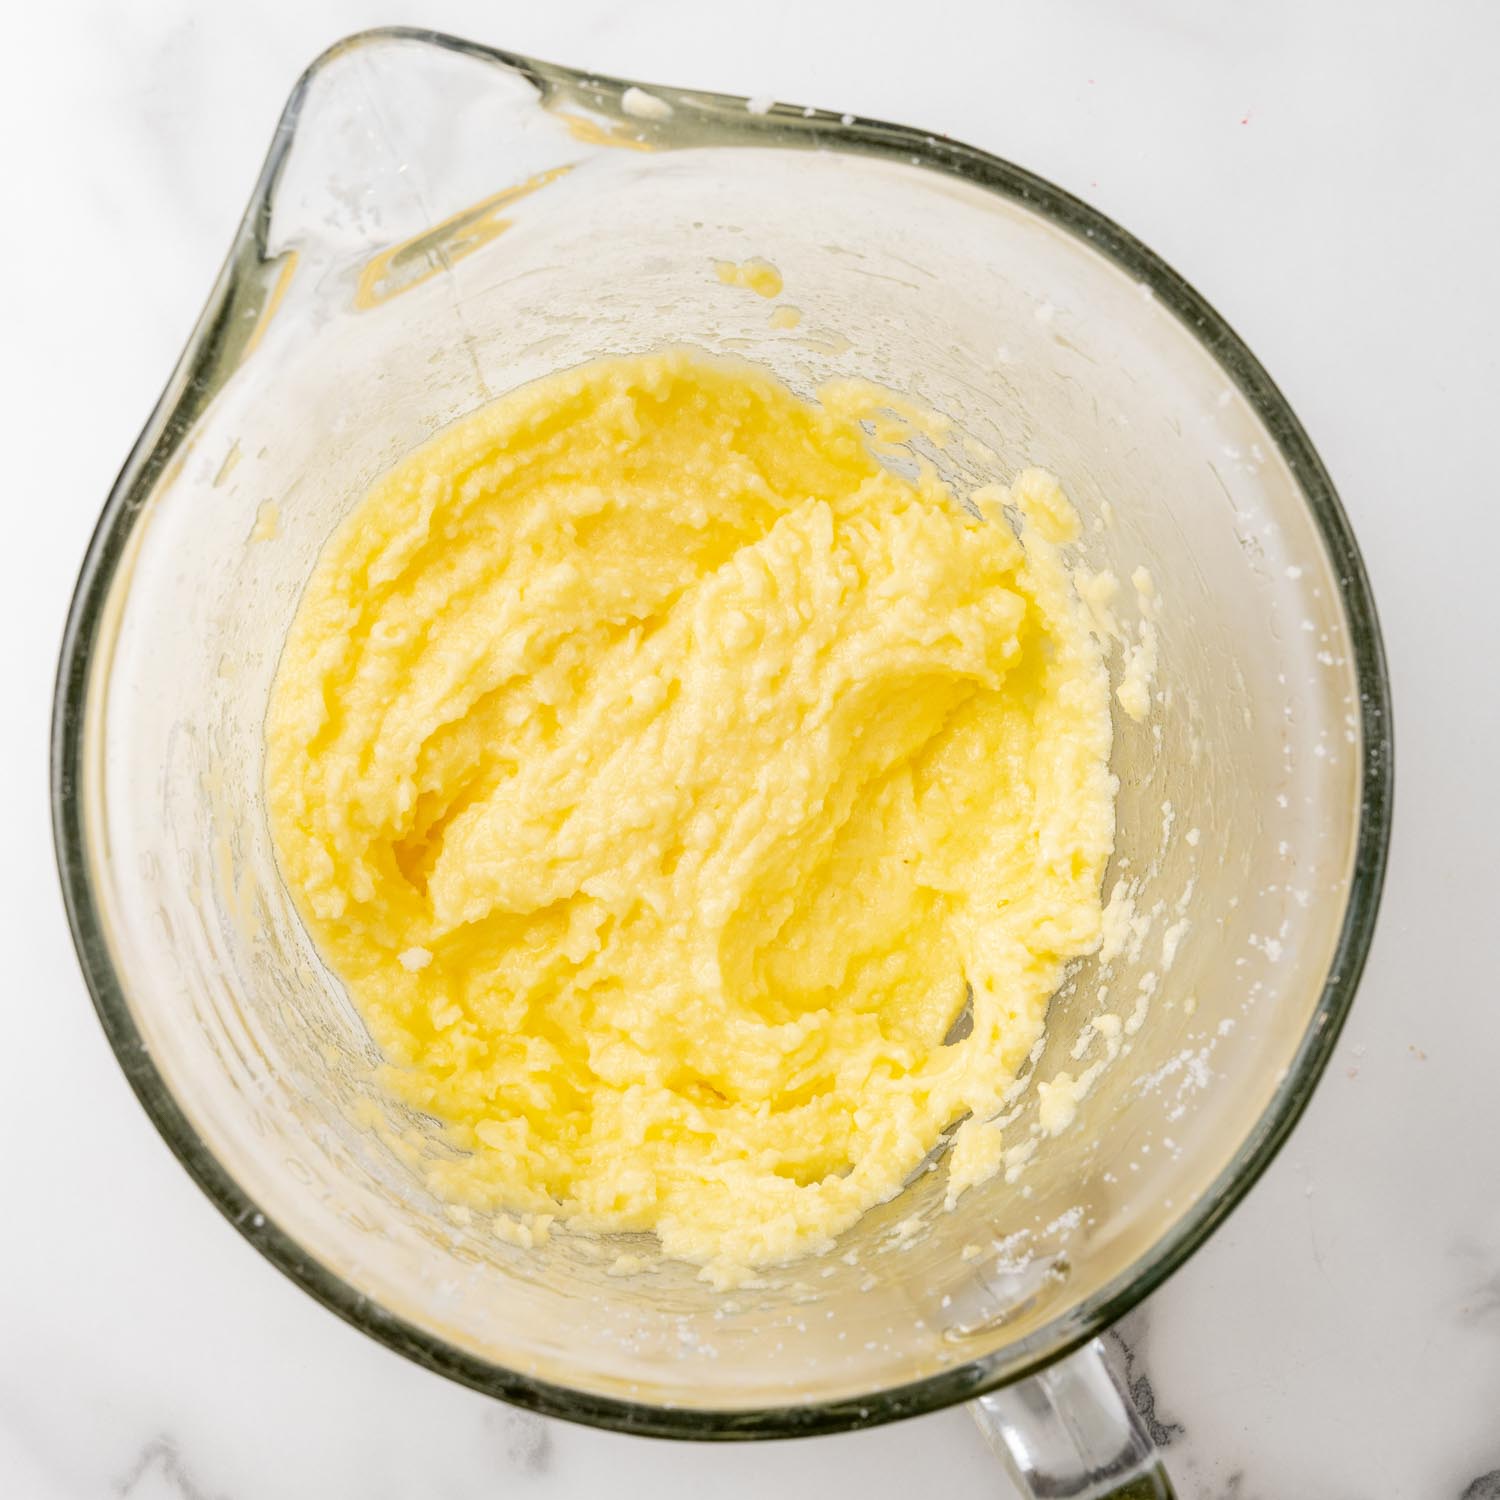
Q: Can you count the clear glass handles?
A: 1